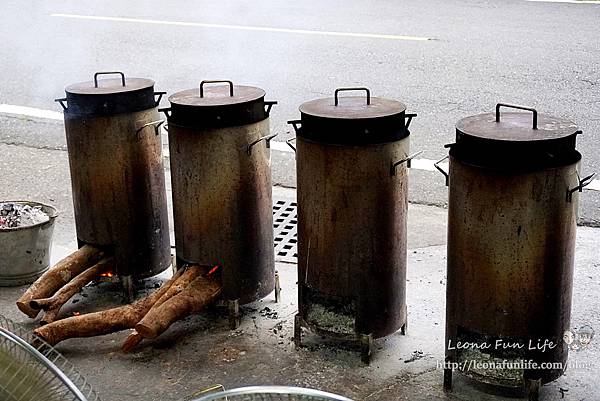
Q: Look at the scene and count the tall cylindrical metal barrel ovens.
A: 4